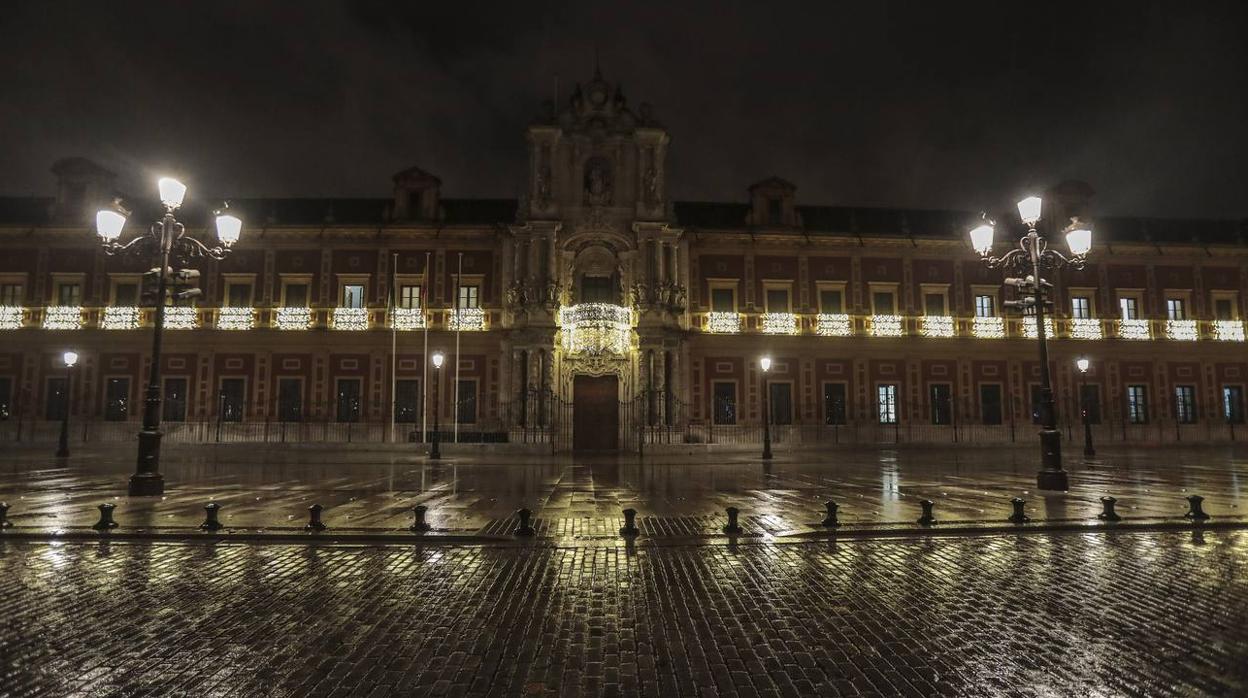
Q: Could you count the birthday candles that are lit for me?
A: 0